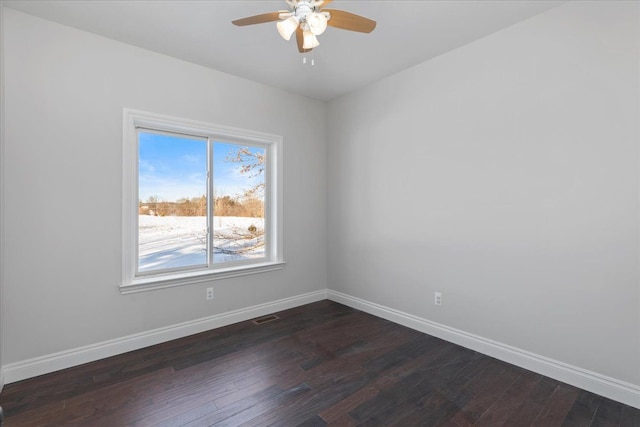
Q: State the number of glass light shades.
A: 3